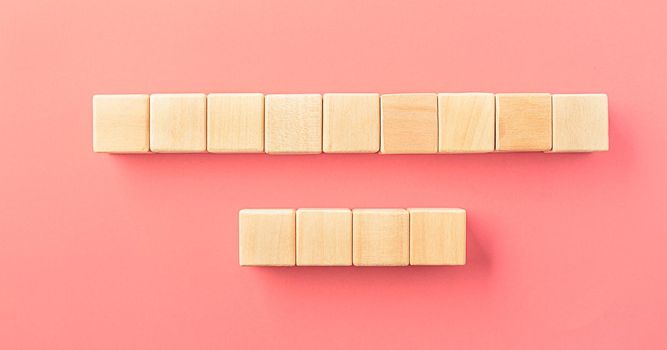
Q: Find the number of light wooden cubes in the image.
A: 13